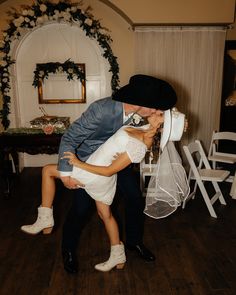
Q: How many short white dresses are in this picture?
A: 1